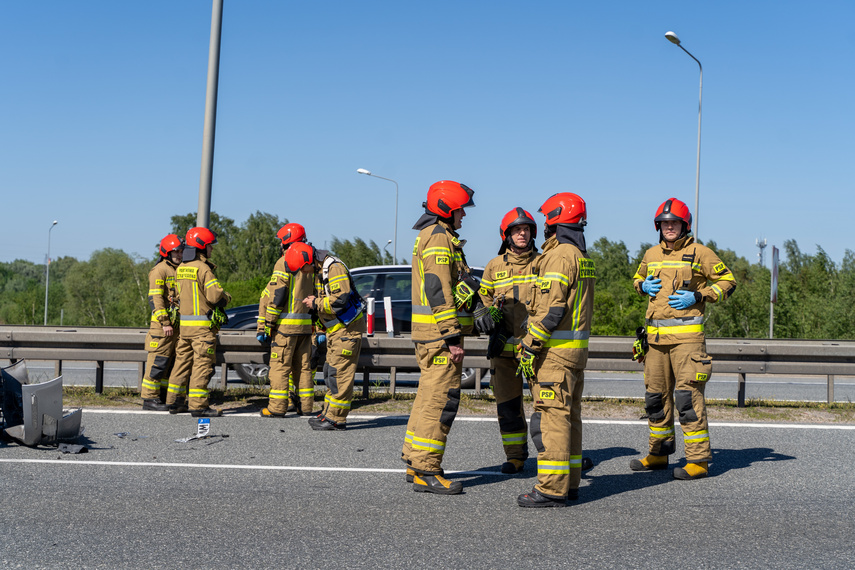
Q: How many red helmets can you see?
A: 8